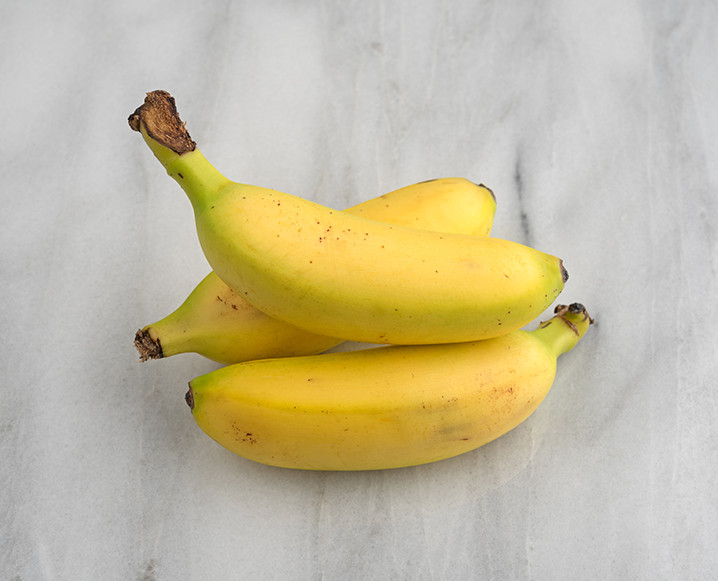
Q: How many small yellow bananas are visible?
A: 3